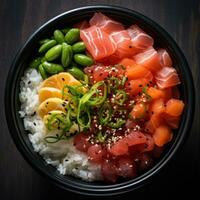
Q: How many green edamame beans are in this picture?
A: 10